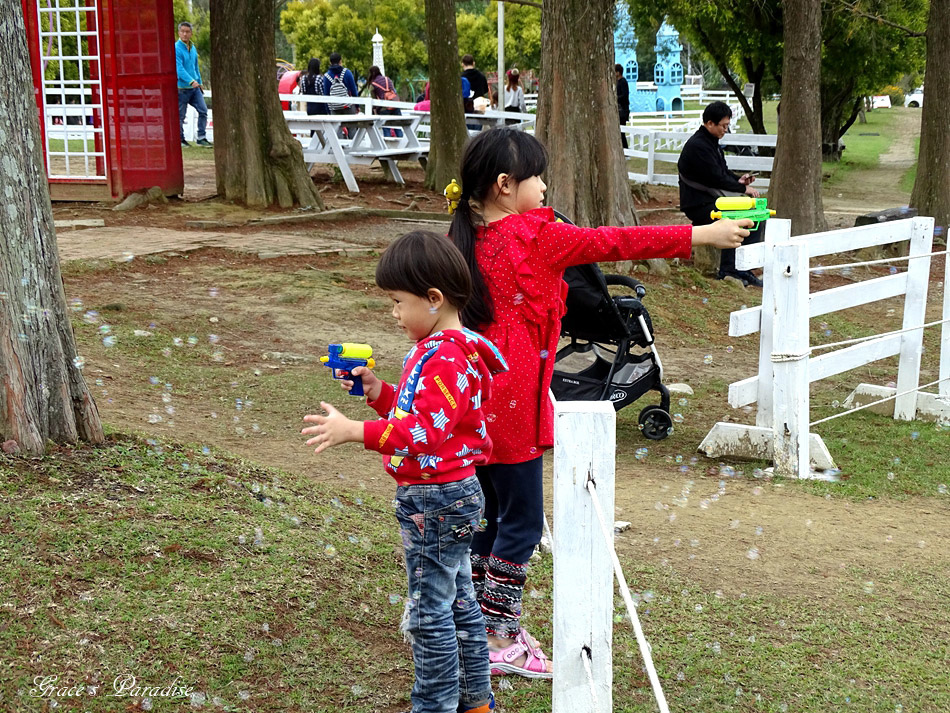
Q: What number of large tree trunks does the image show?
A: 6